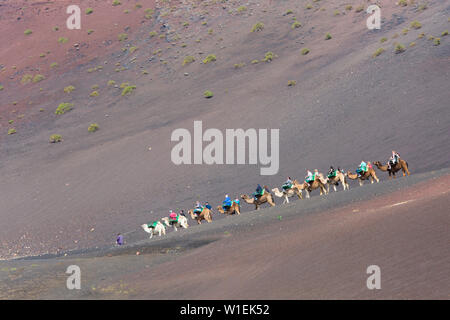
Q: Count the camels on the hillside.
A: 10